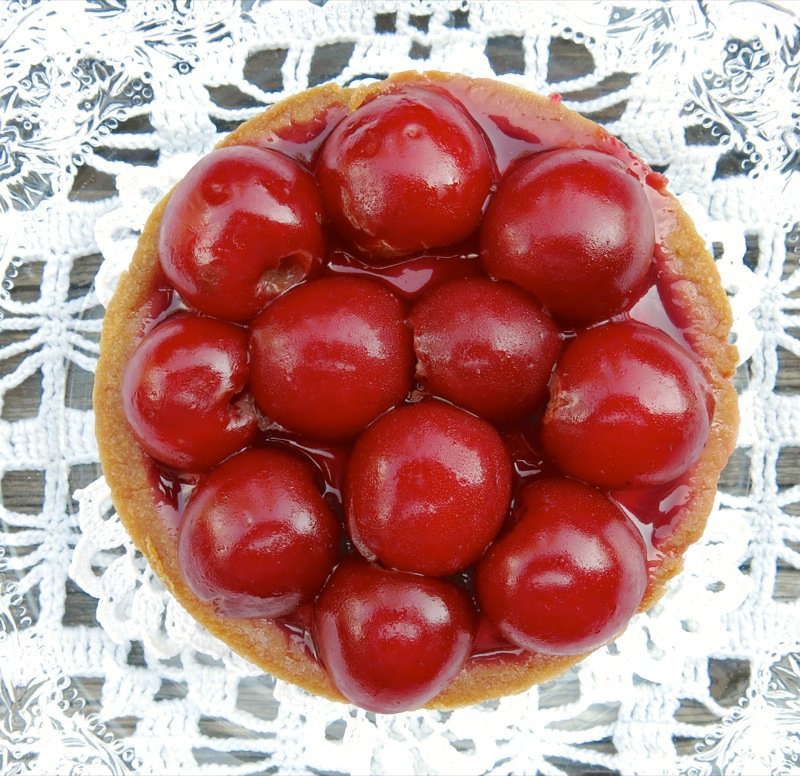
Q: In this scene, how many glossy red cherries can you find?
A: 11